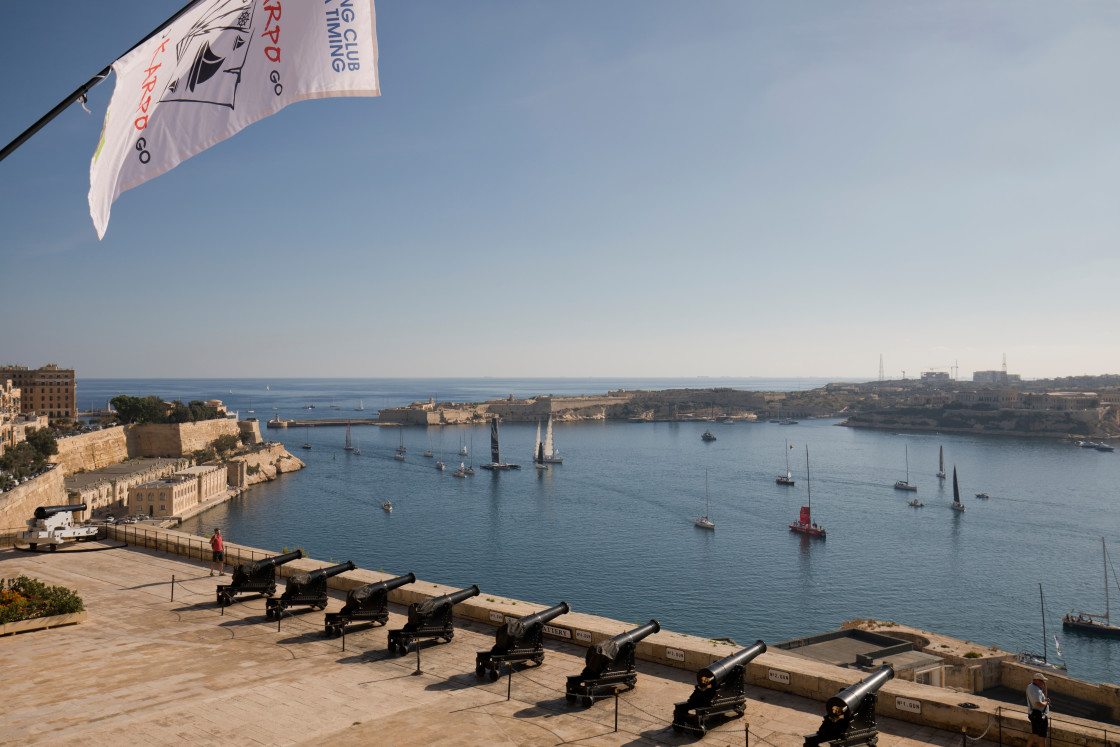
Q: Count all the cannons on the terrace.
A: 9